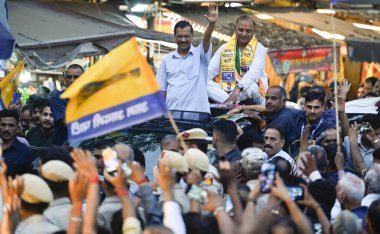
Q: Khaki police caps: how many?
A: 5